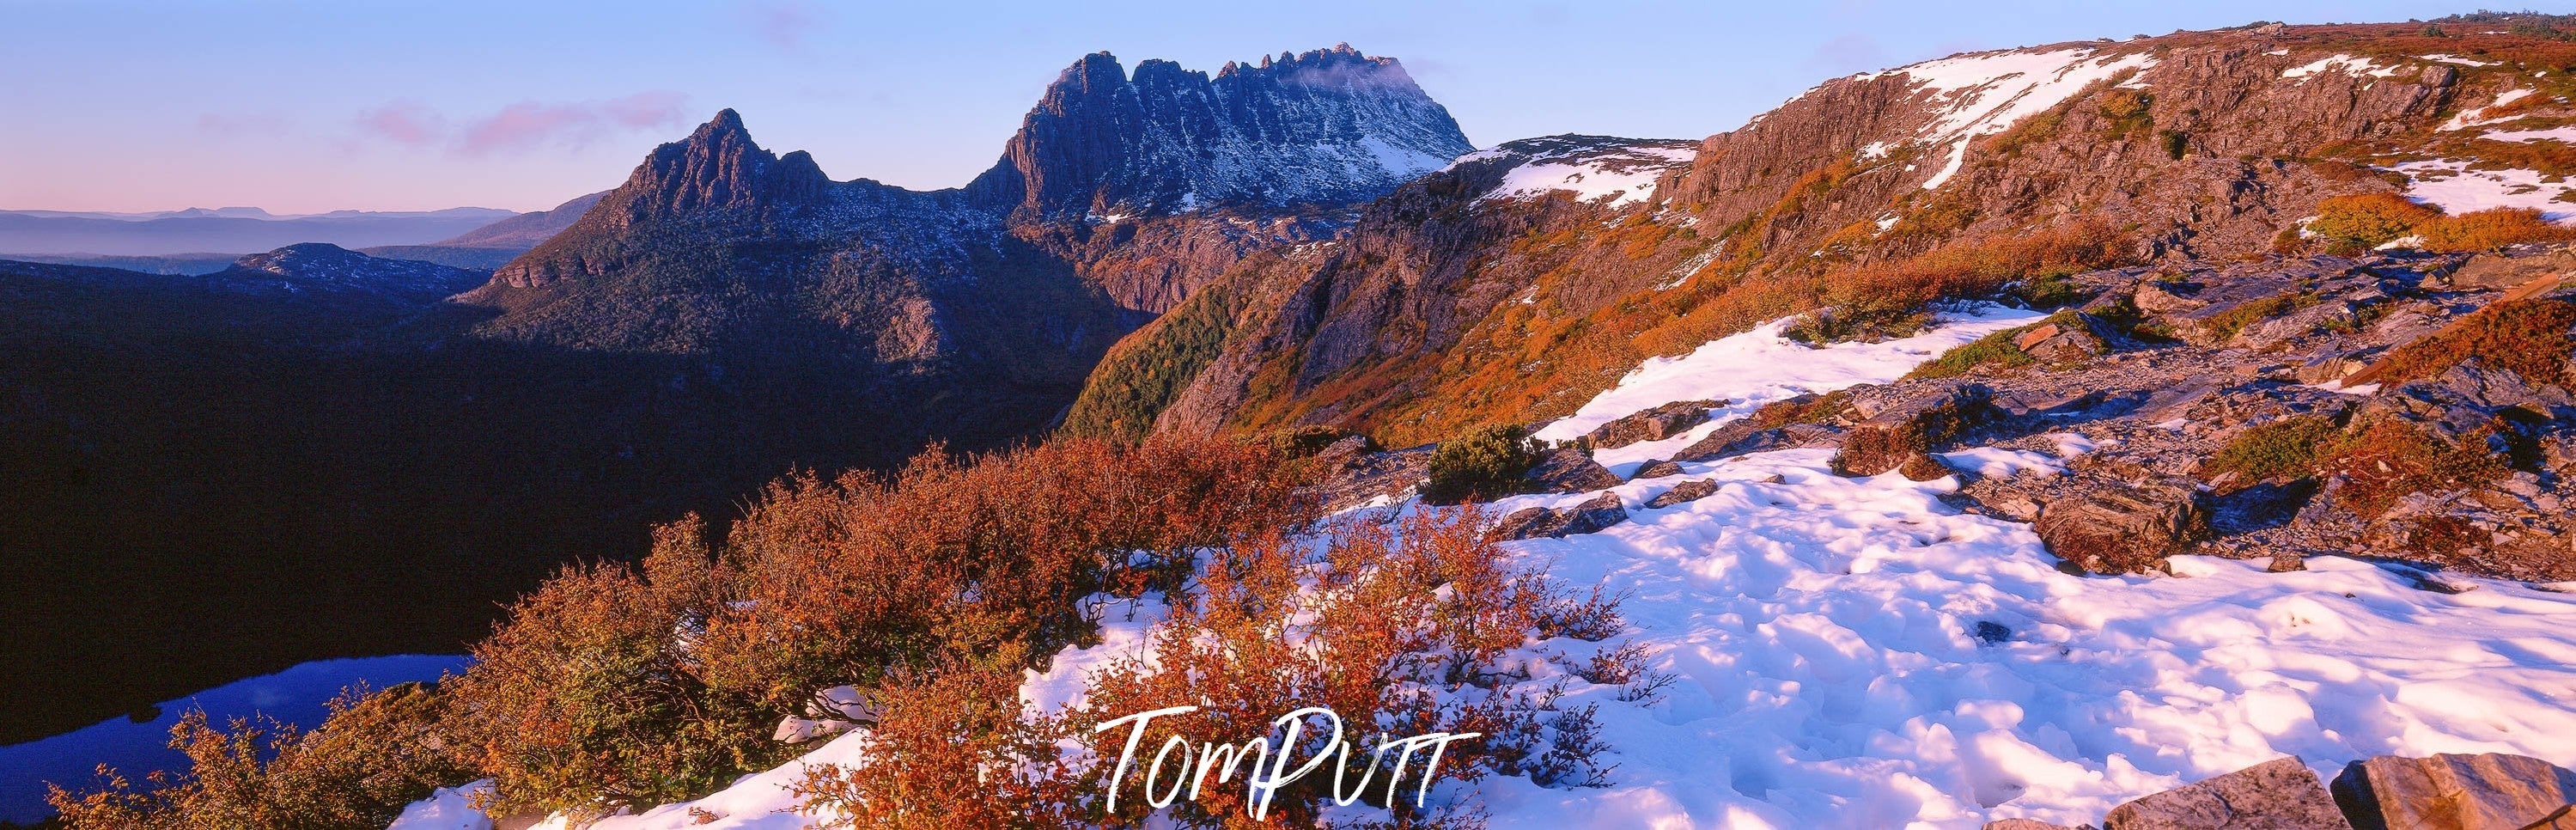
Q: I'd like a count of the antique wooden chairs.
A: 0